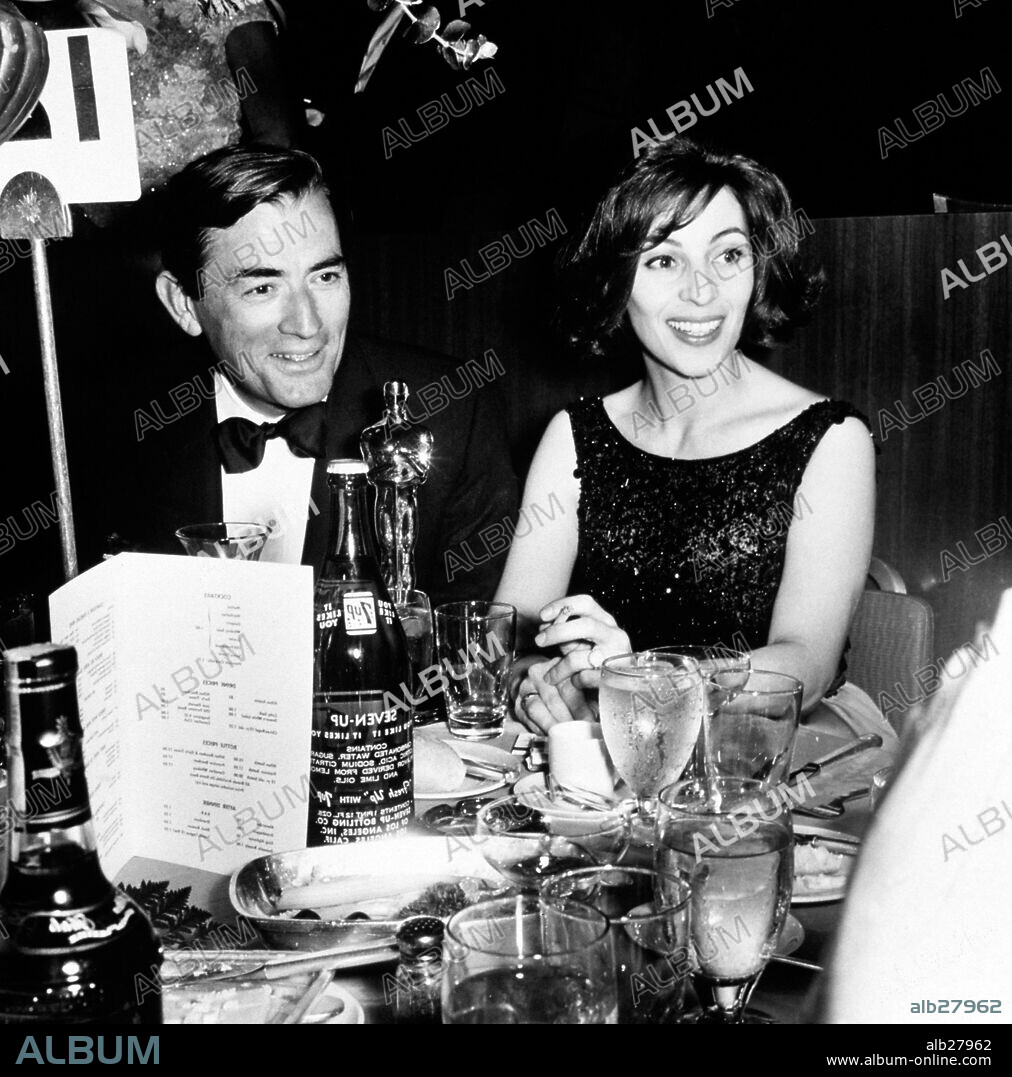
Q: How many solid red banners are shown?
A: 0